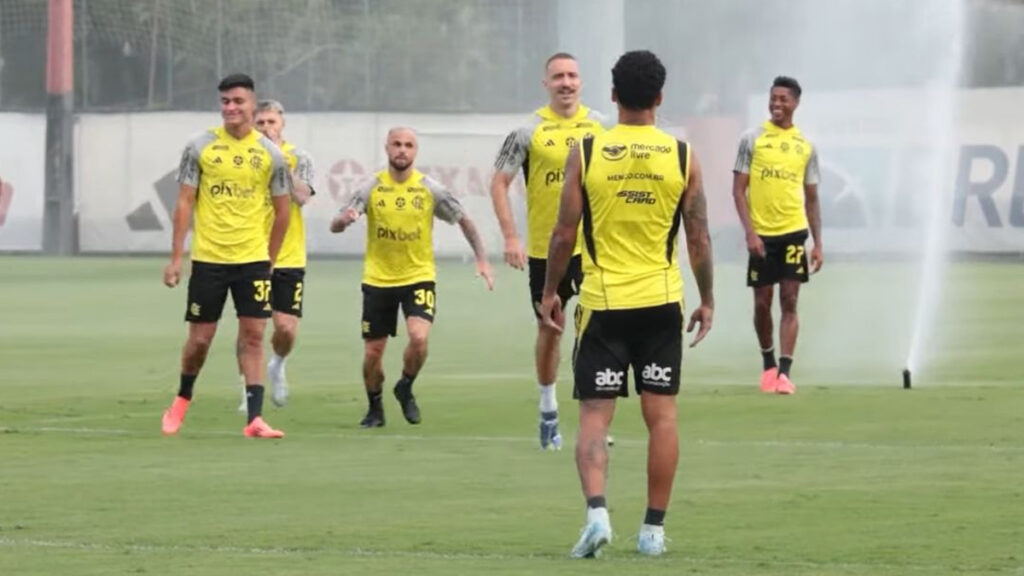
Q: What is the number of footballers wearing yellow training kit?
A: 6